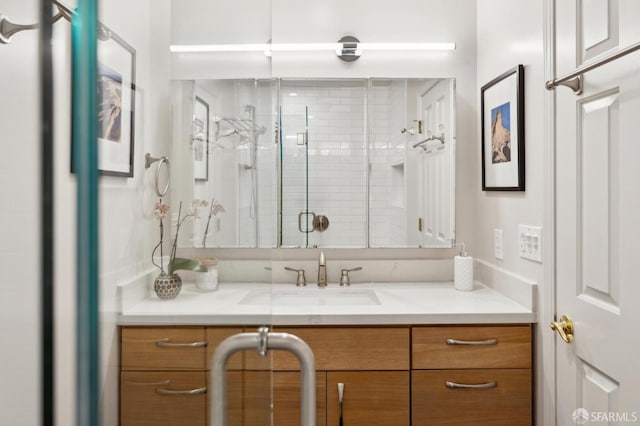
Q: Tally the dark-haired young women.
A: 0